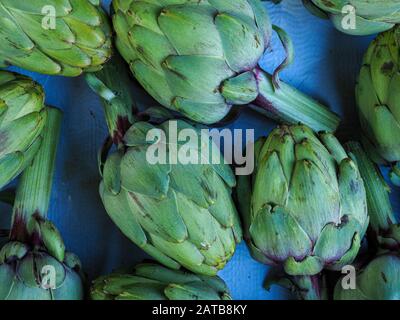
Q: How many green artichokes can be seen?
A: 10